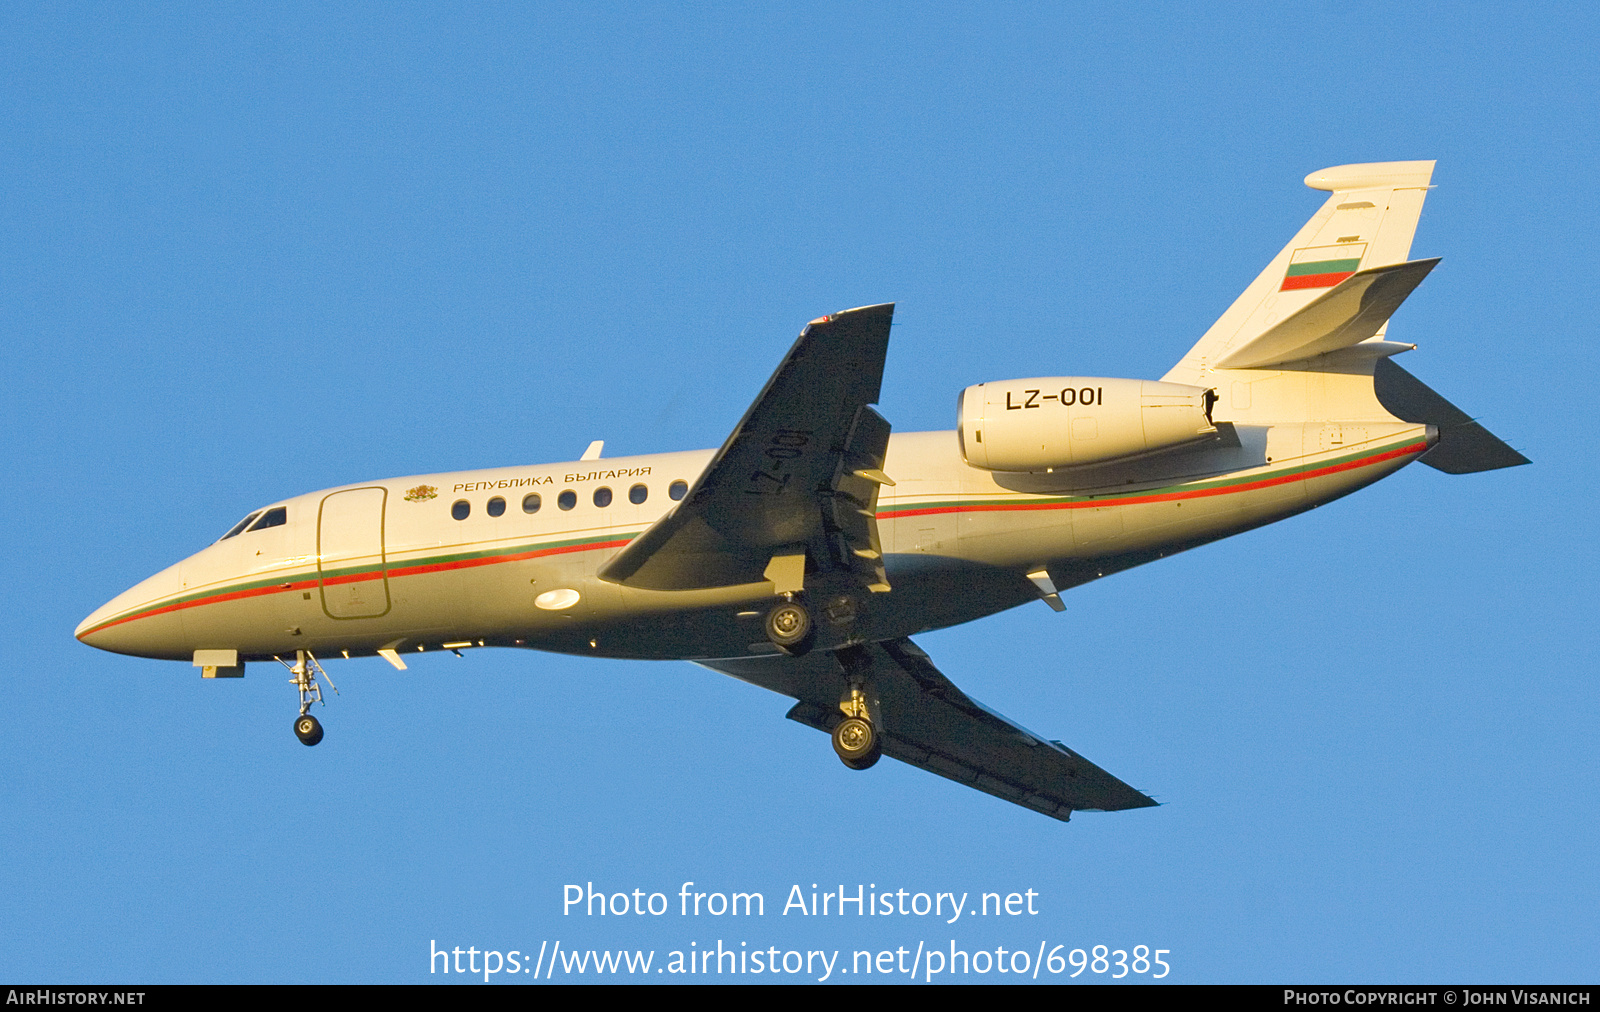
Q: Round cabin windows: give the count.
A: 7